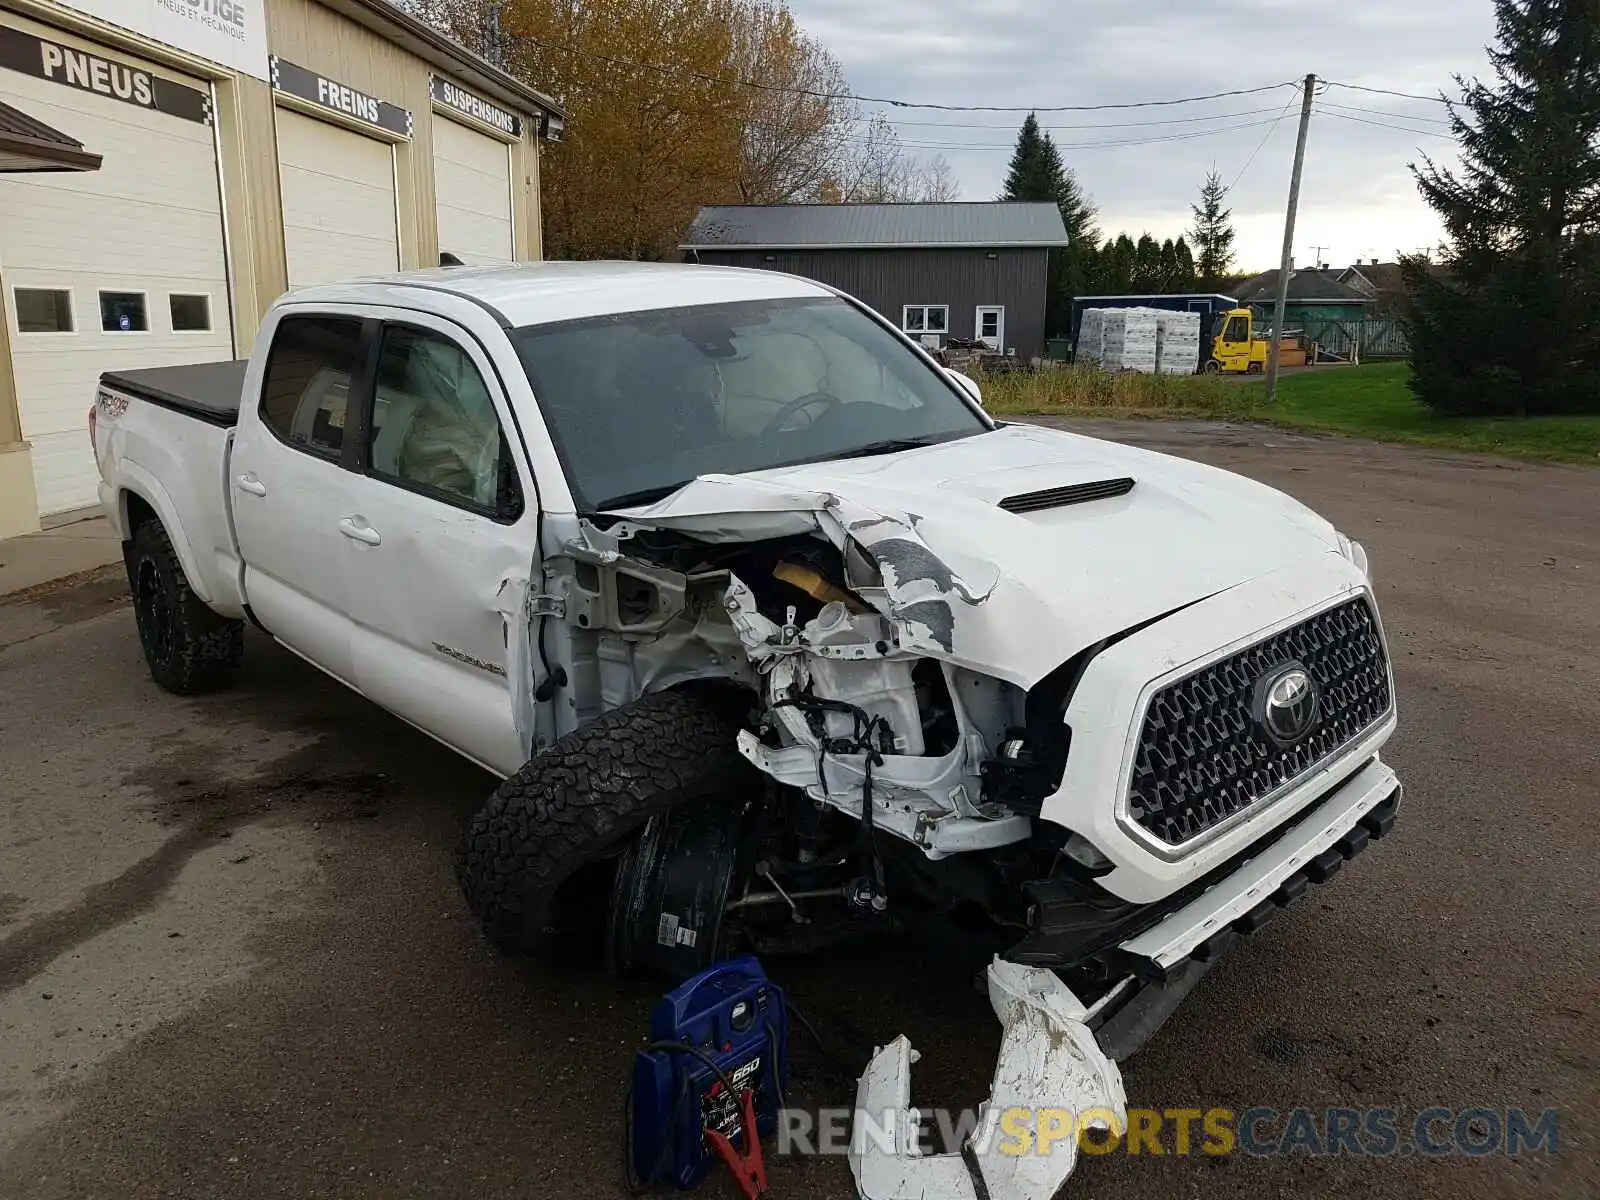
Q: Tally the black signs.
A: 3